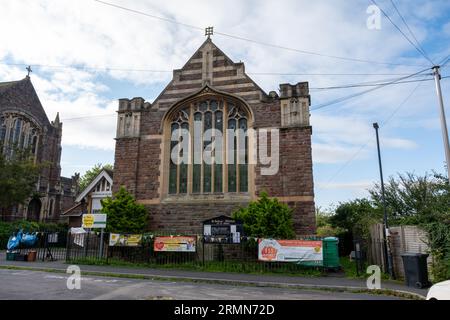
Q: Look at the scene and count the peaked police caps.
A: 0